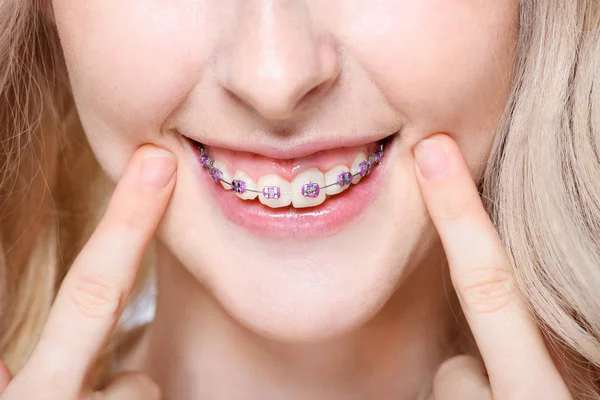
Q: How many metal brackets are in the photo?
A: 8